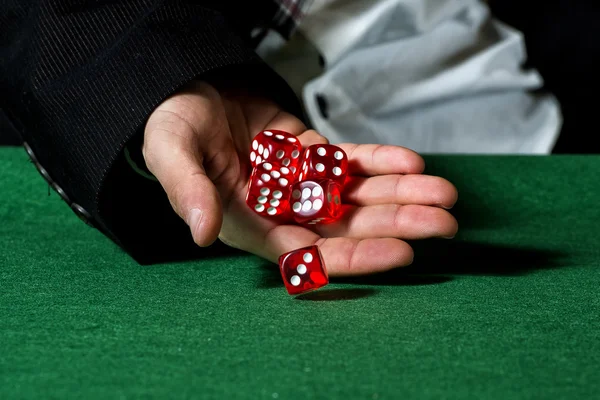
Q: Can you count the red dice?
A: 5